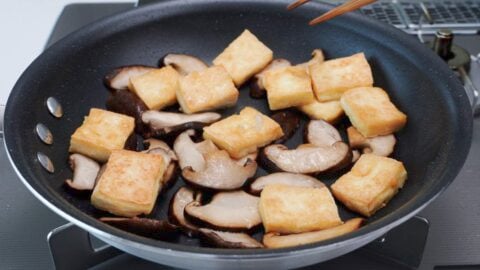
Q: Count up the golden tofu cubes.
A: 12